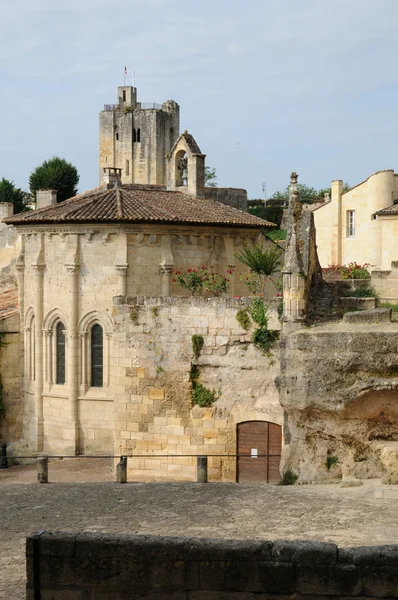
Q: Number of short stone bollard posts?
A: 3